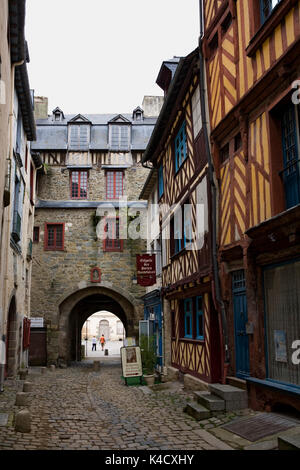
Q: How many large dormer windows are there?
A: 2